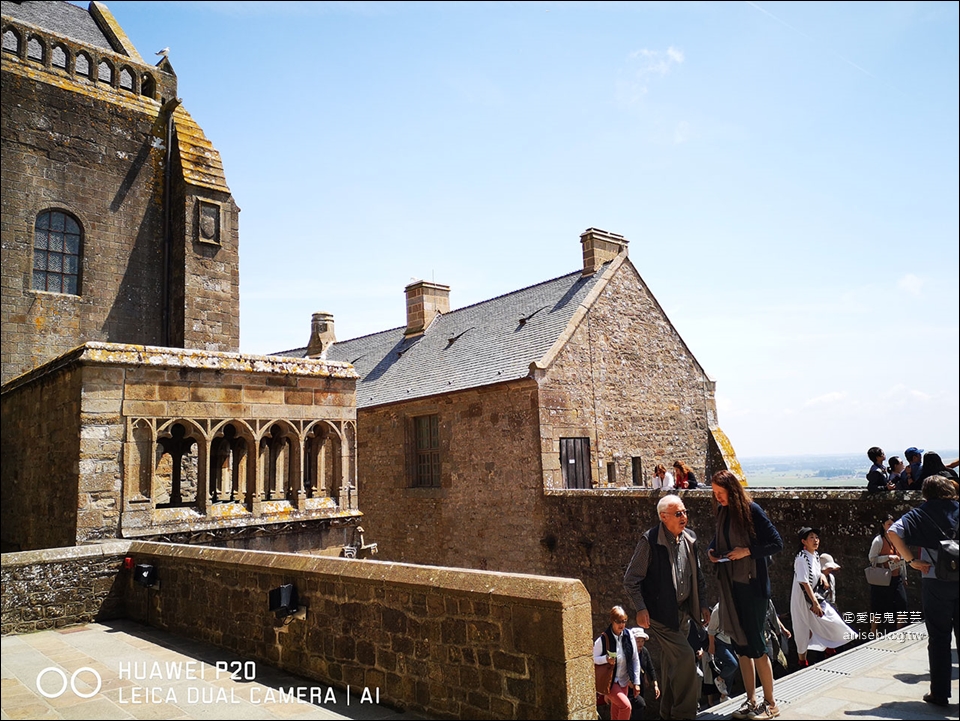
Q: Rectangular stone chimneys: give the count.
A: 2